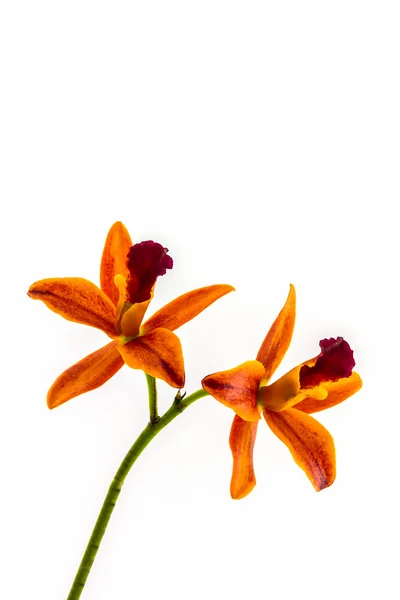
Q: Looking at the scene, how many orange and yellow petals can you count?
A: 10